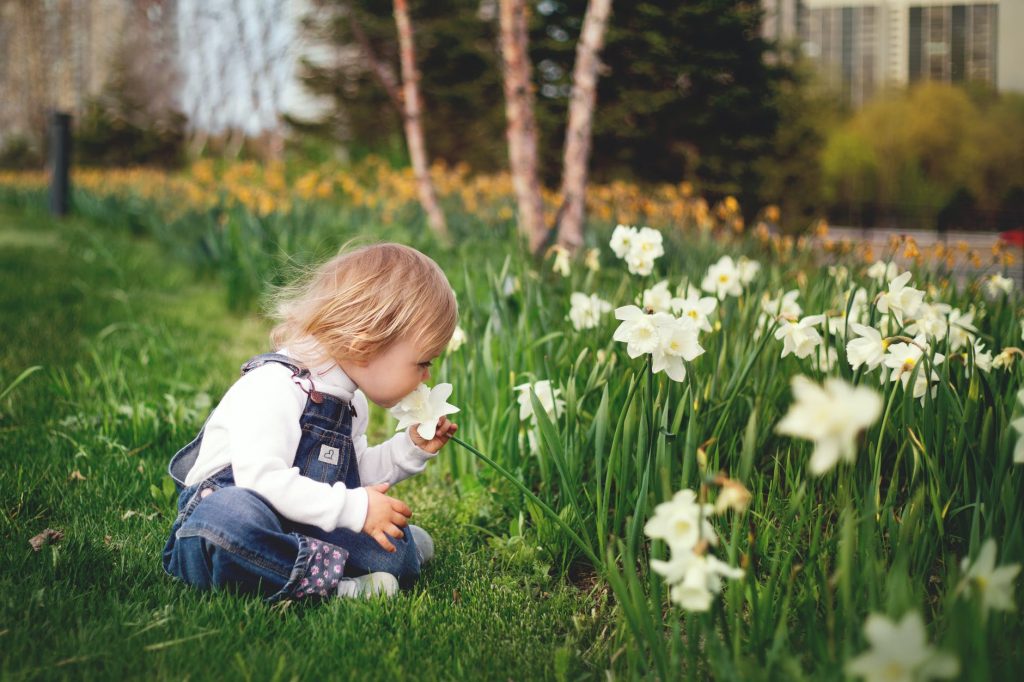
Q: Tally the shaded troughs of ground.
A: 0